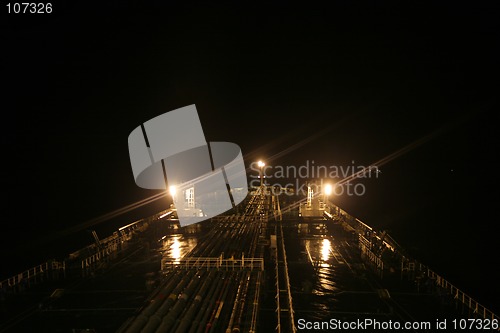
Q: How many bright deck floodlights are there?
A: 3